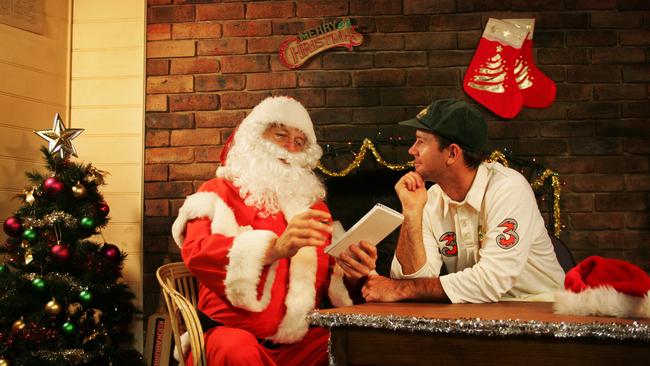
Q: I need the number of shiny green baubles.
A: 6